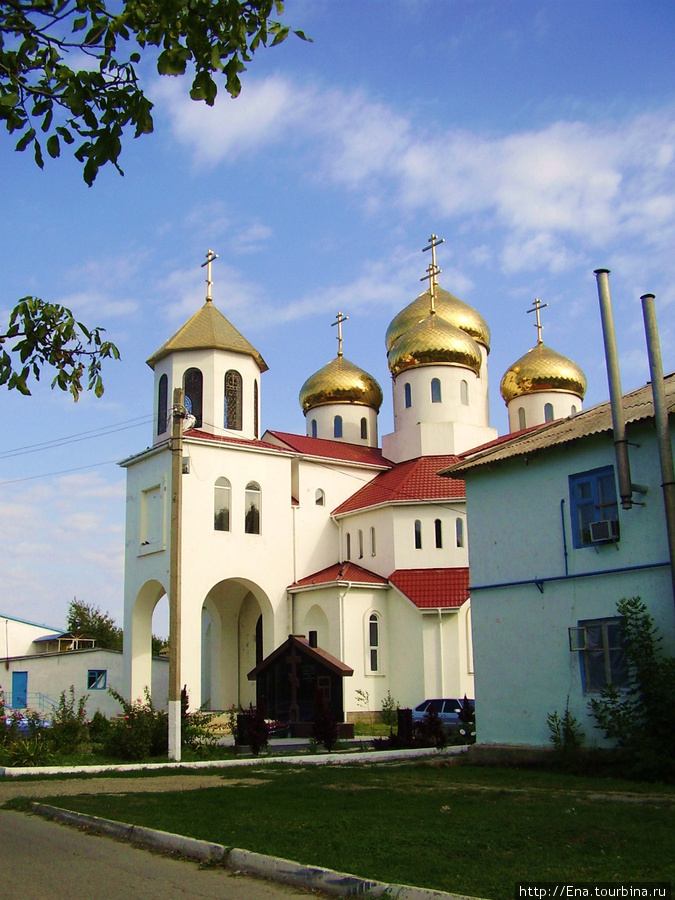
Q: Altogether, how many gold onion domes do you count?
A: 4